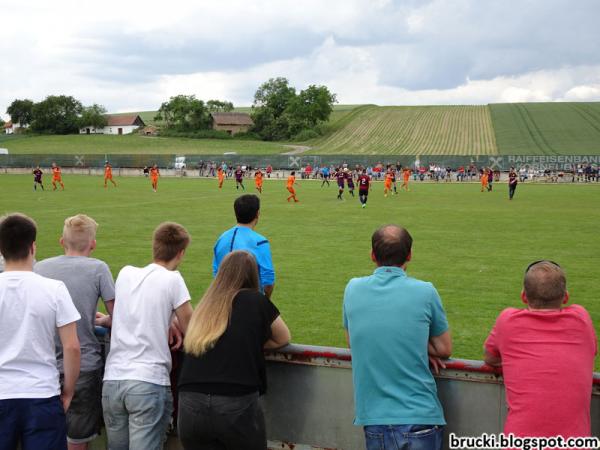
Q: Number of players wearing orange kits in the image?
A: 9